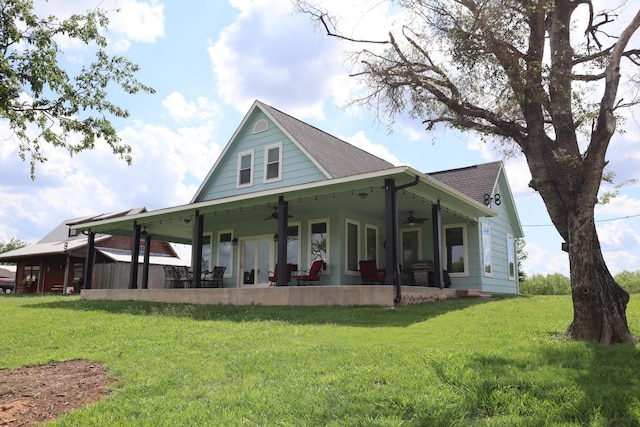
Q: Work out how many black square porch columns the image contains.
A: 7